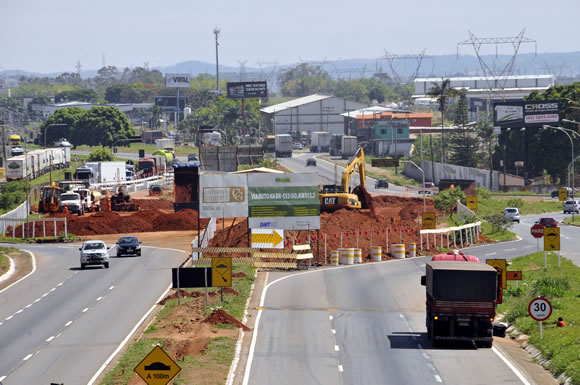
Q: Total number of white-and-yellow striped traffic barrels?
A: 6